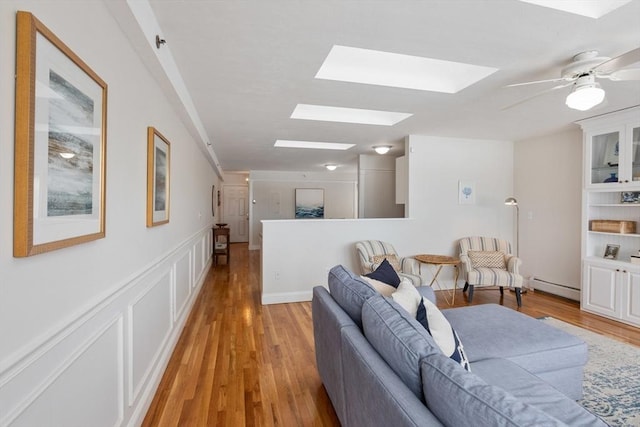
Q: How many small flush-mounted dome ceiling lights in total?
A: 2